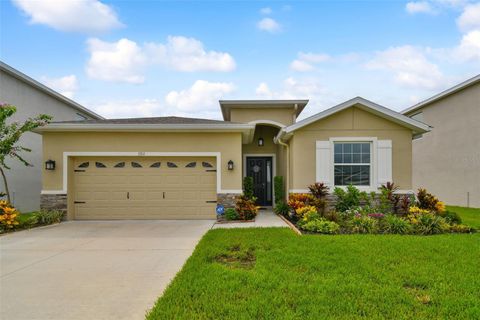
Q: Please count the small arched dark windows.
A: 8